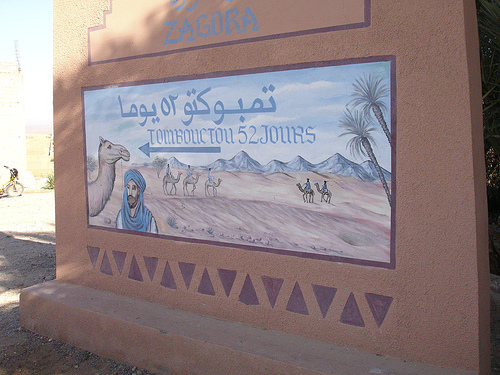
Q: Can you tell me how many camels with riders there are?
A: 5